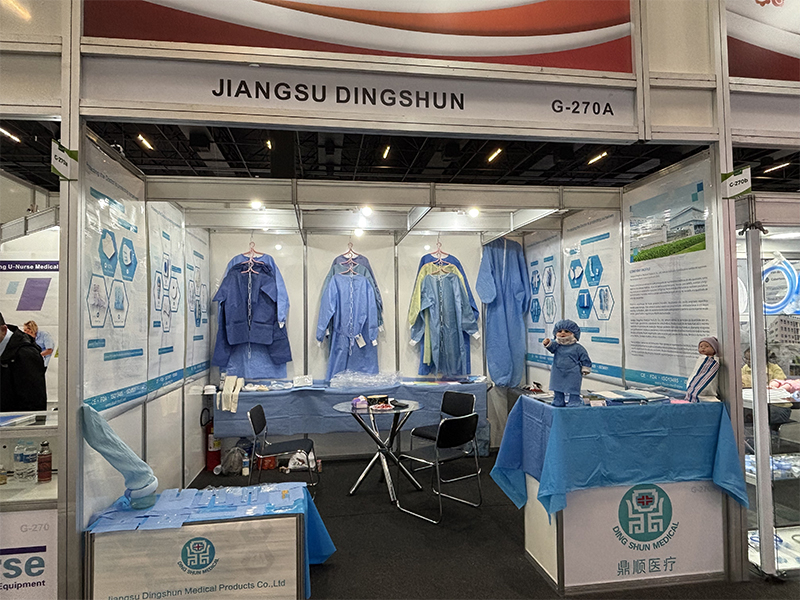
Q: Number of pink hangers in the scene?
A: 9